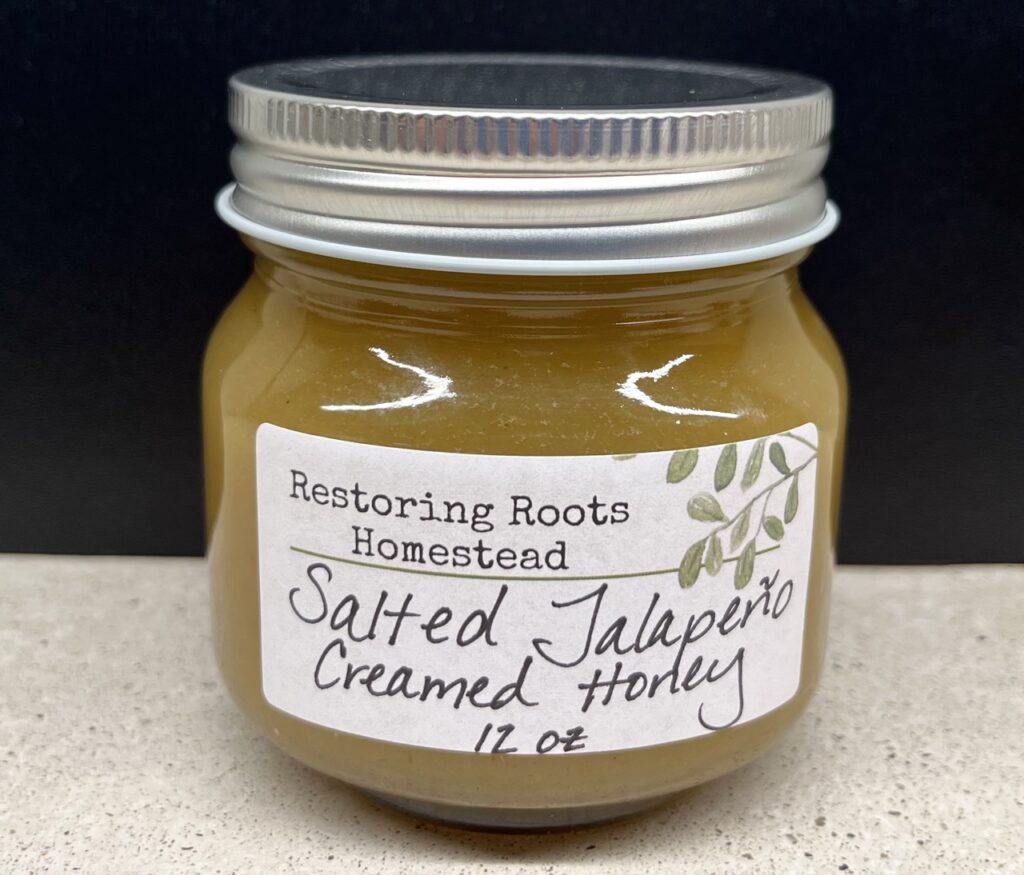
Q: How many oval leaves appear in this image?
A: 11